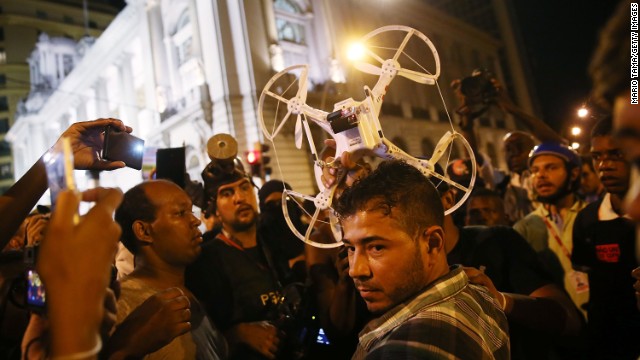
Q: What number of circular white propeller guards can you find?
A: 4